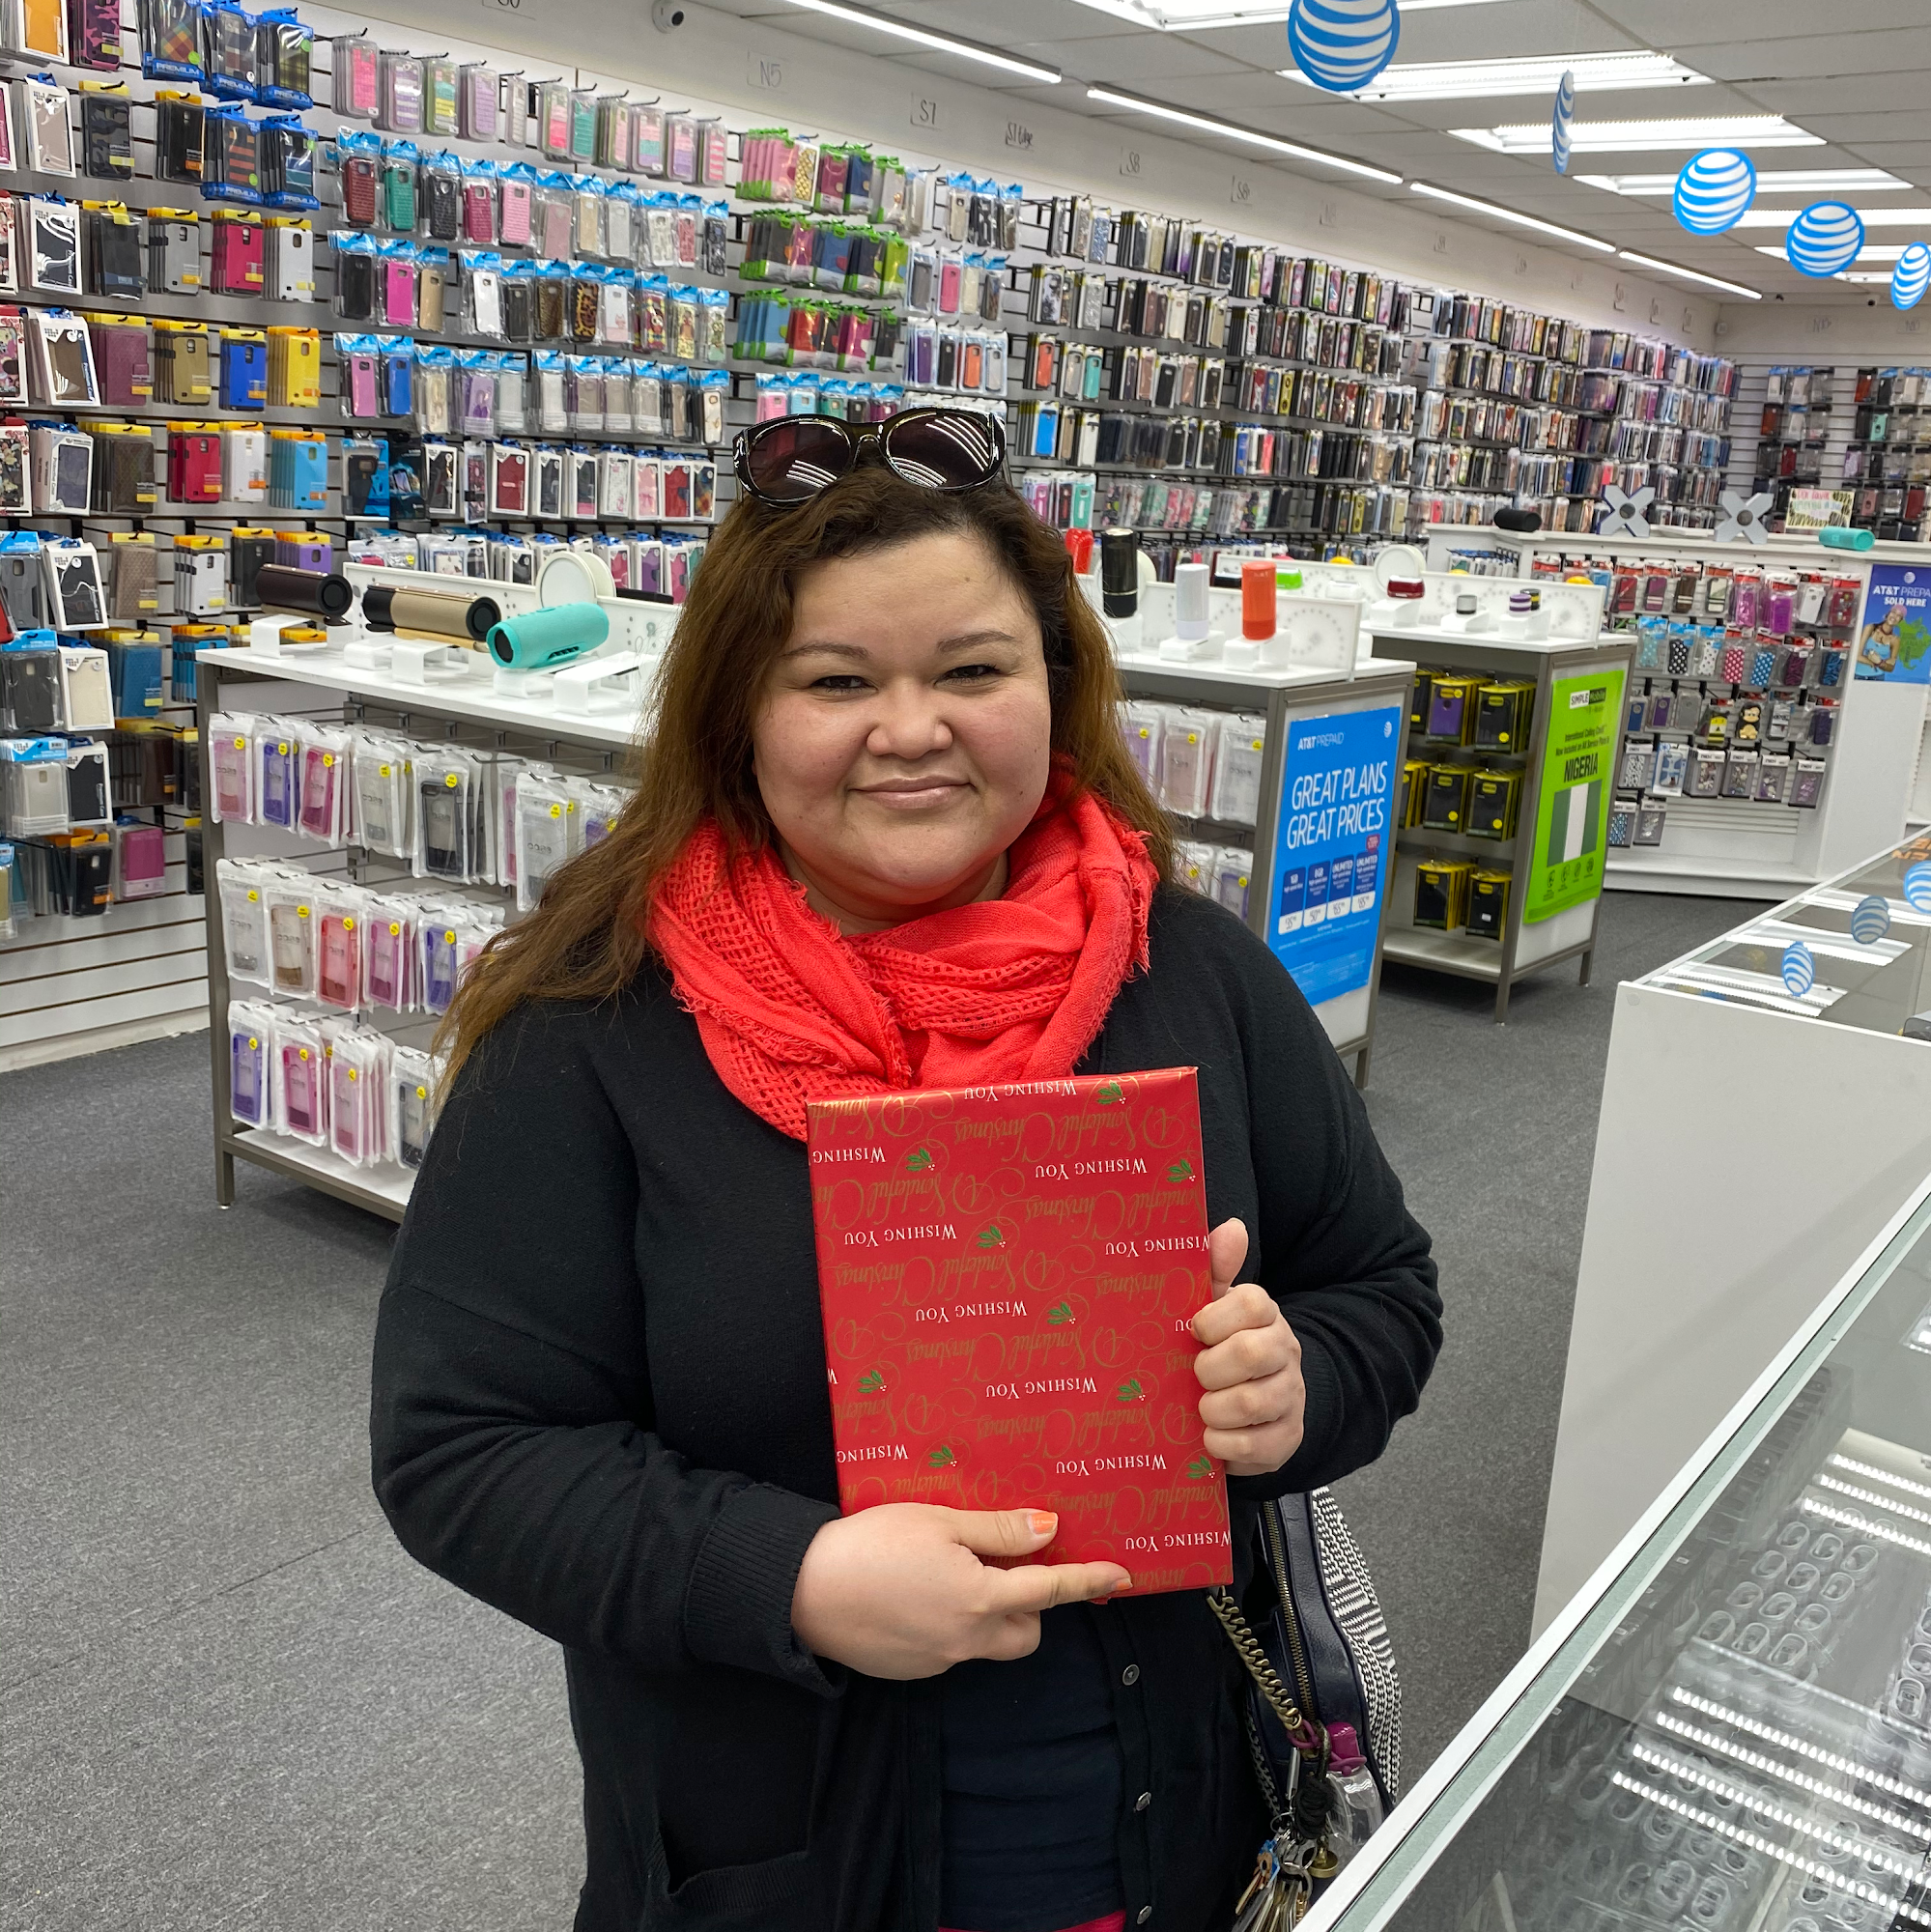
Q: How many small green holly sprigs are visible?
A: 9